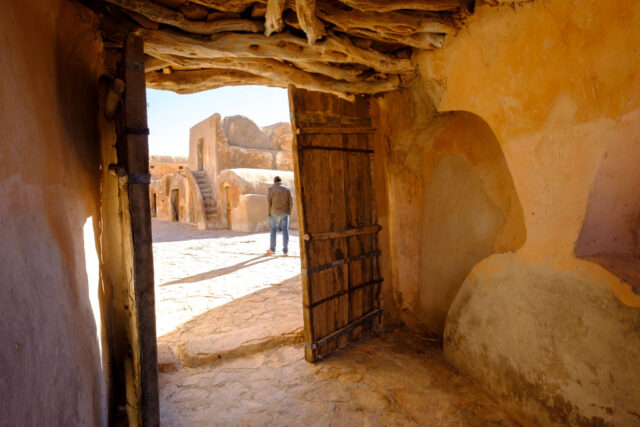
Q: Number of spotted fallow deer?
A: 0